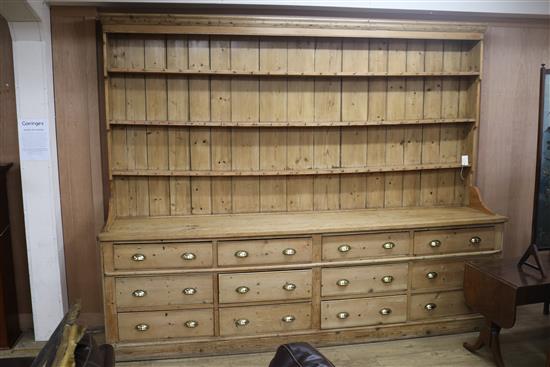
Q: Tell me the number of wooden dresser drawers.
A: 12